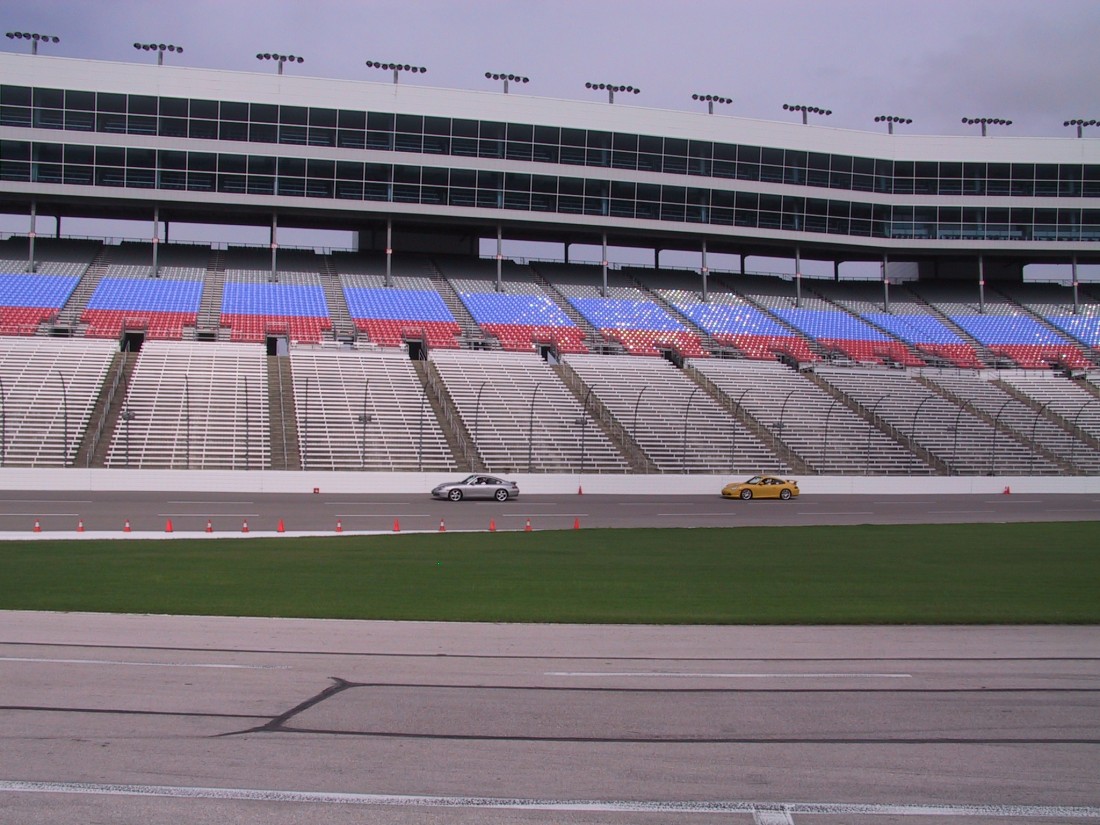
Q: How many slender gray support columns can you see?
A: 11